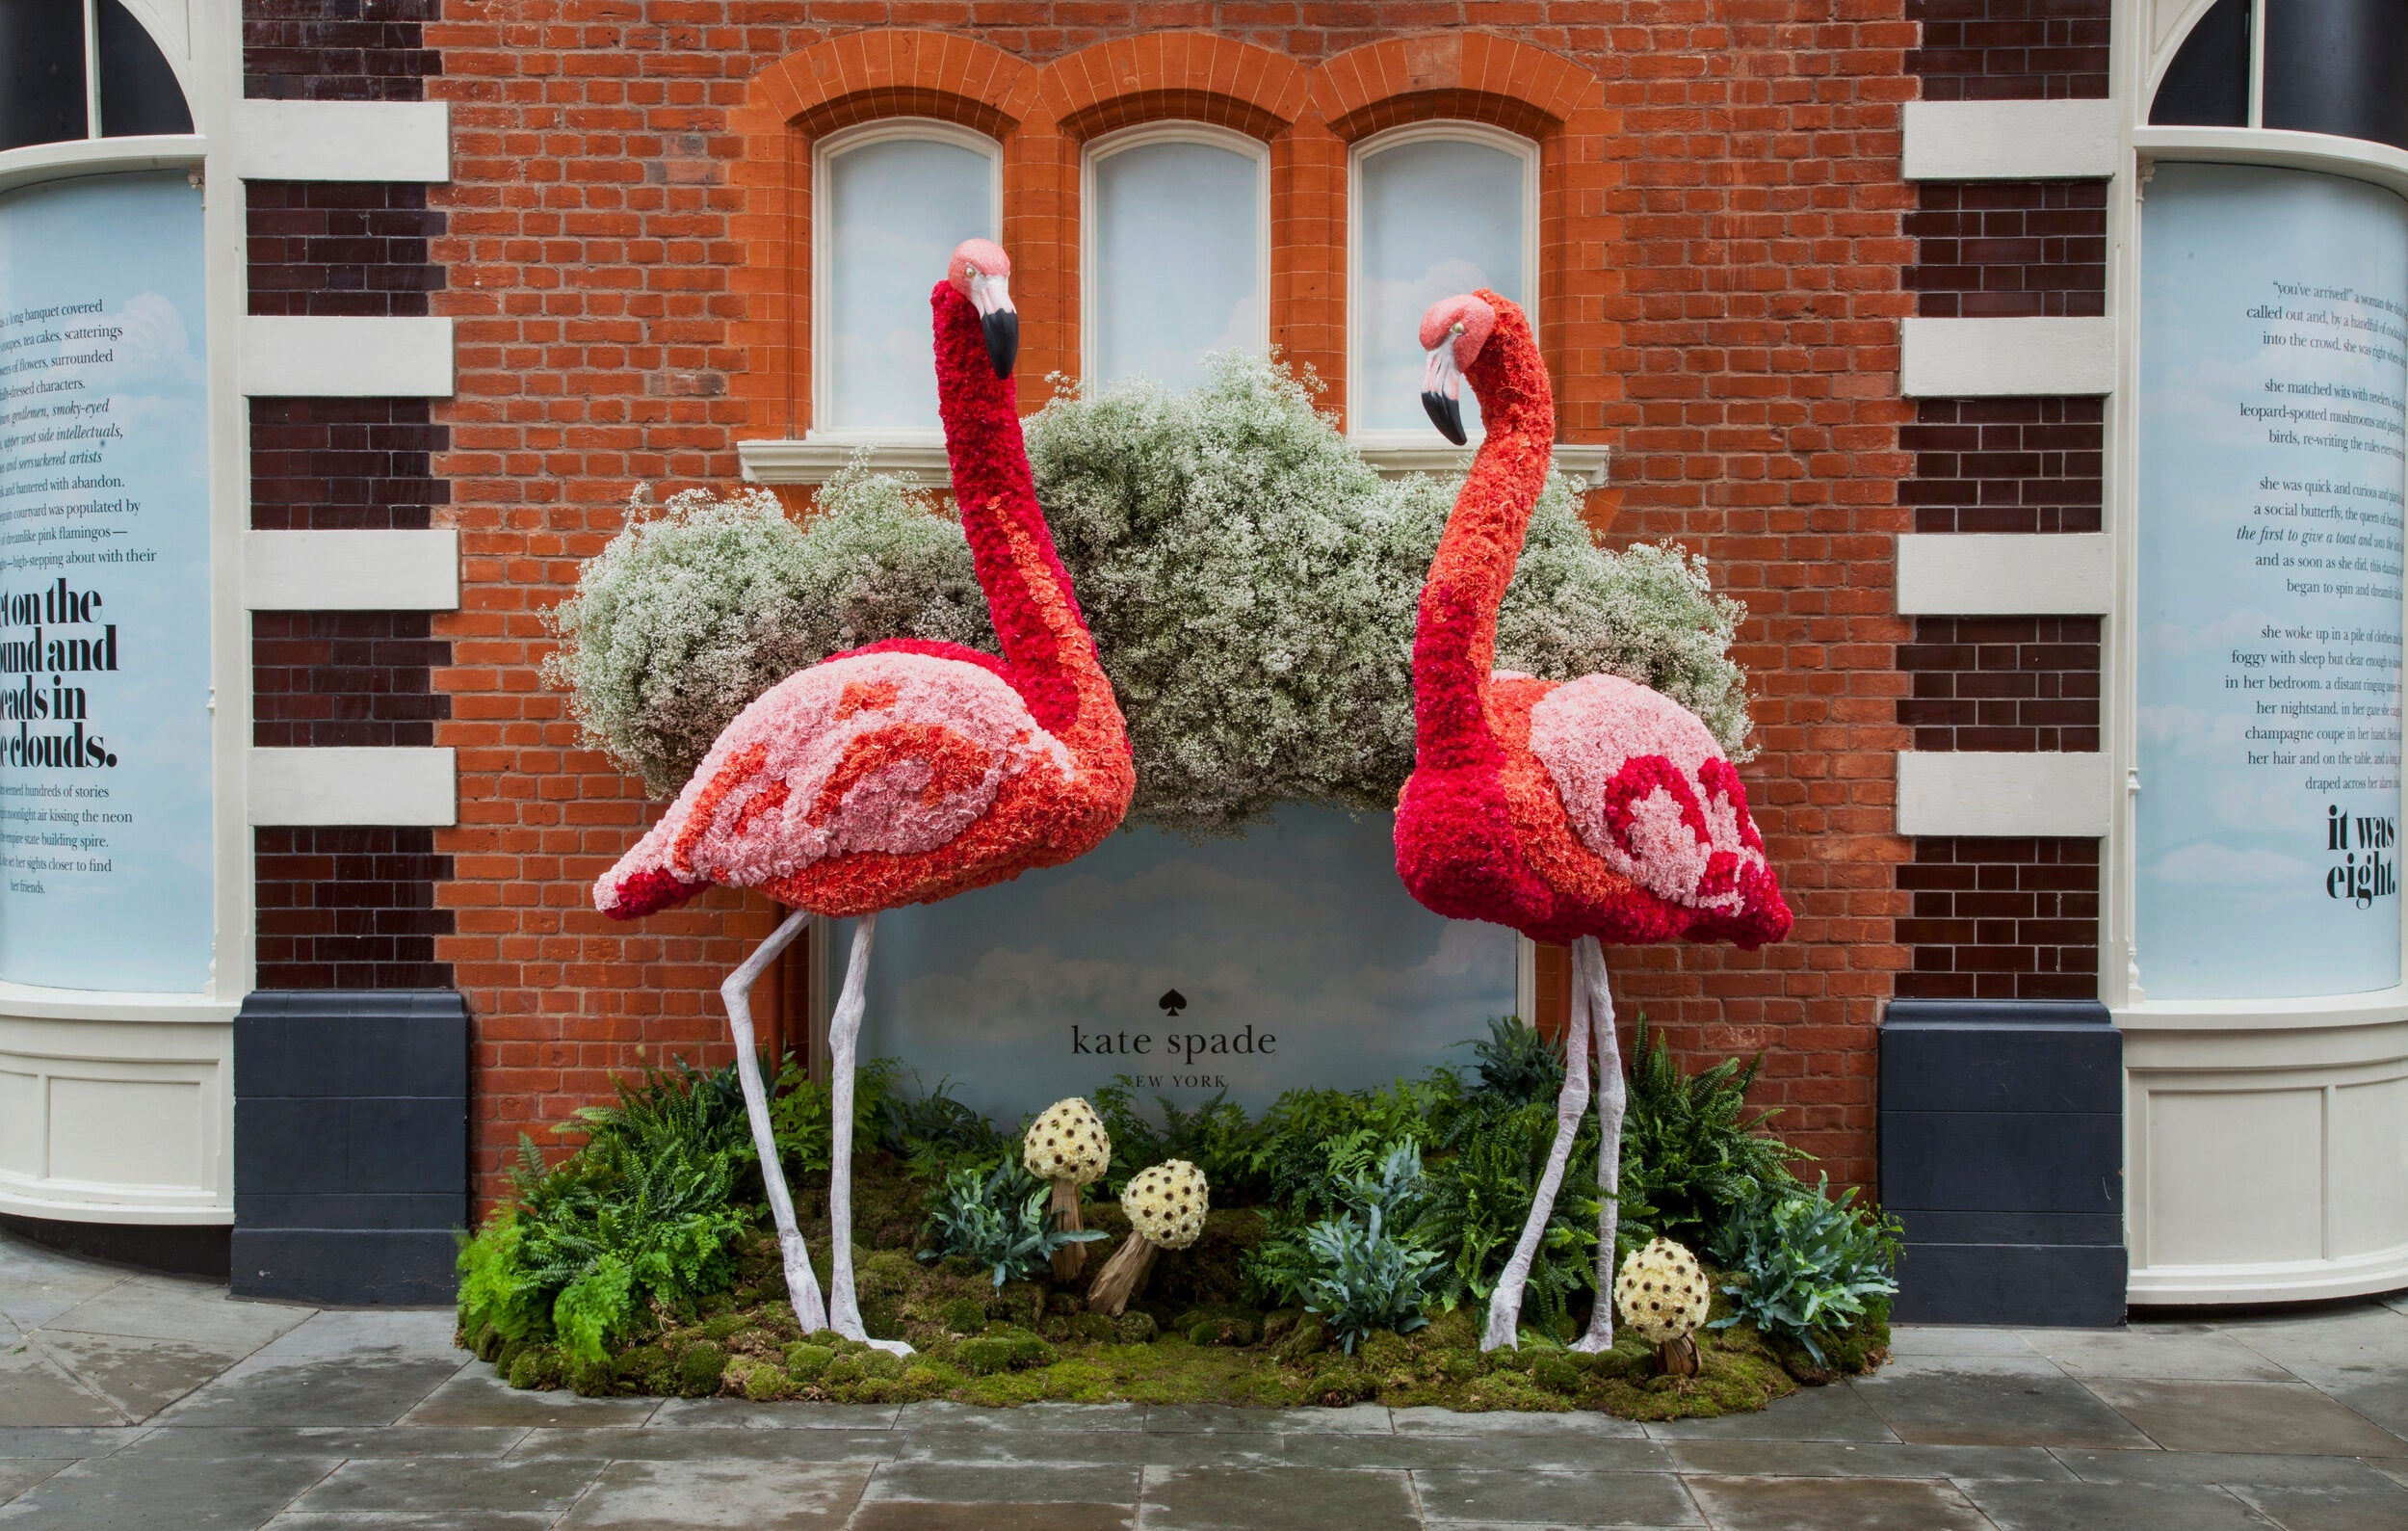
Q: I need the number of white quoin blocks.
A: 8